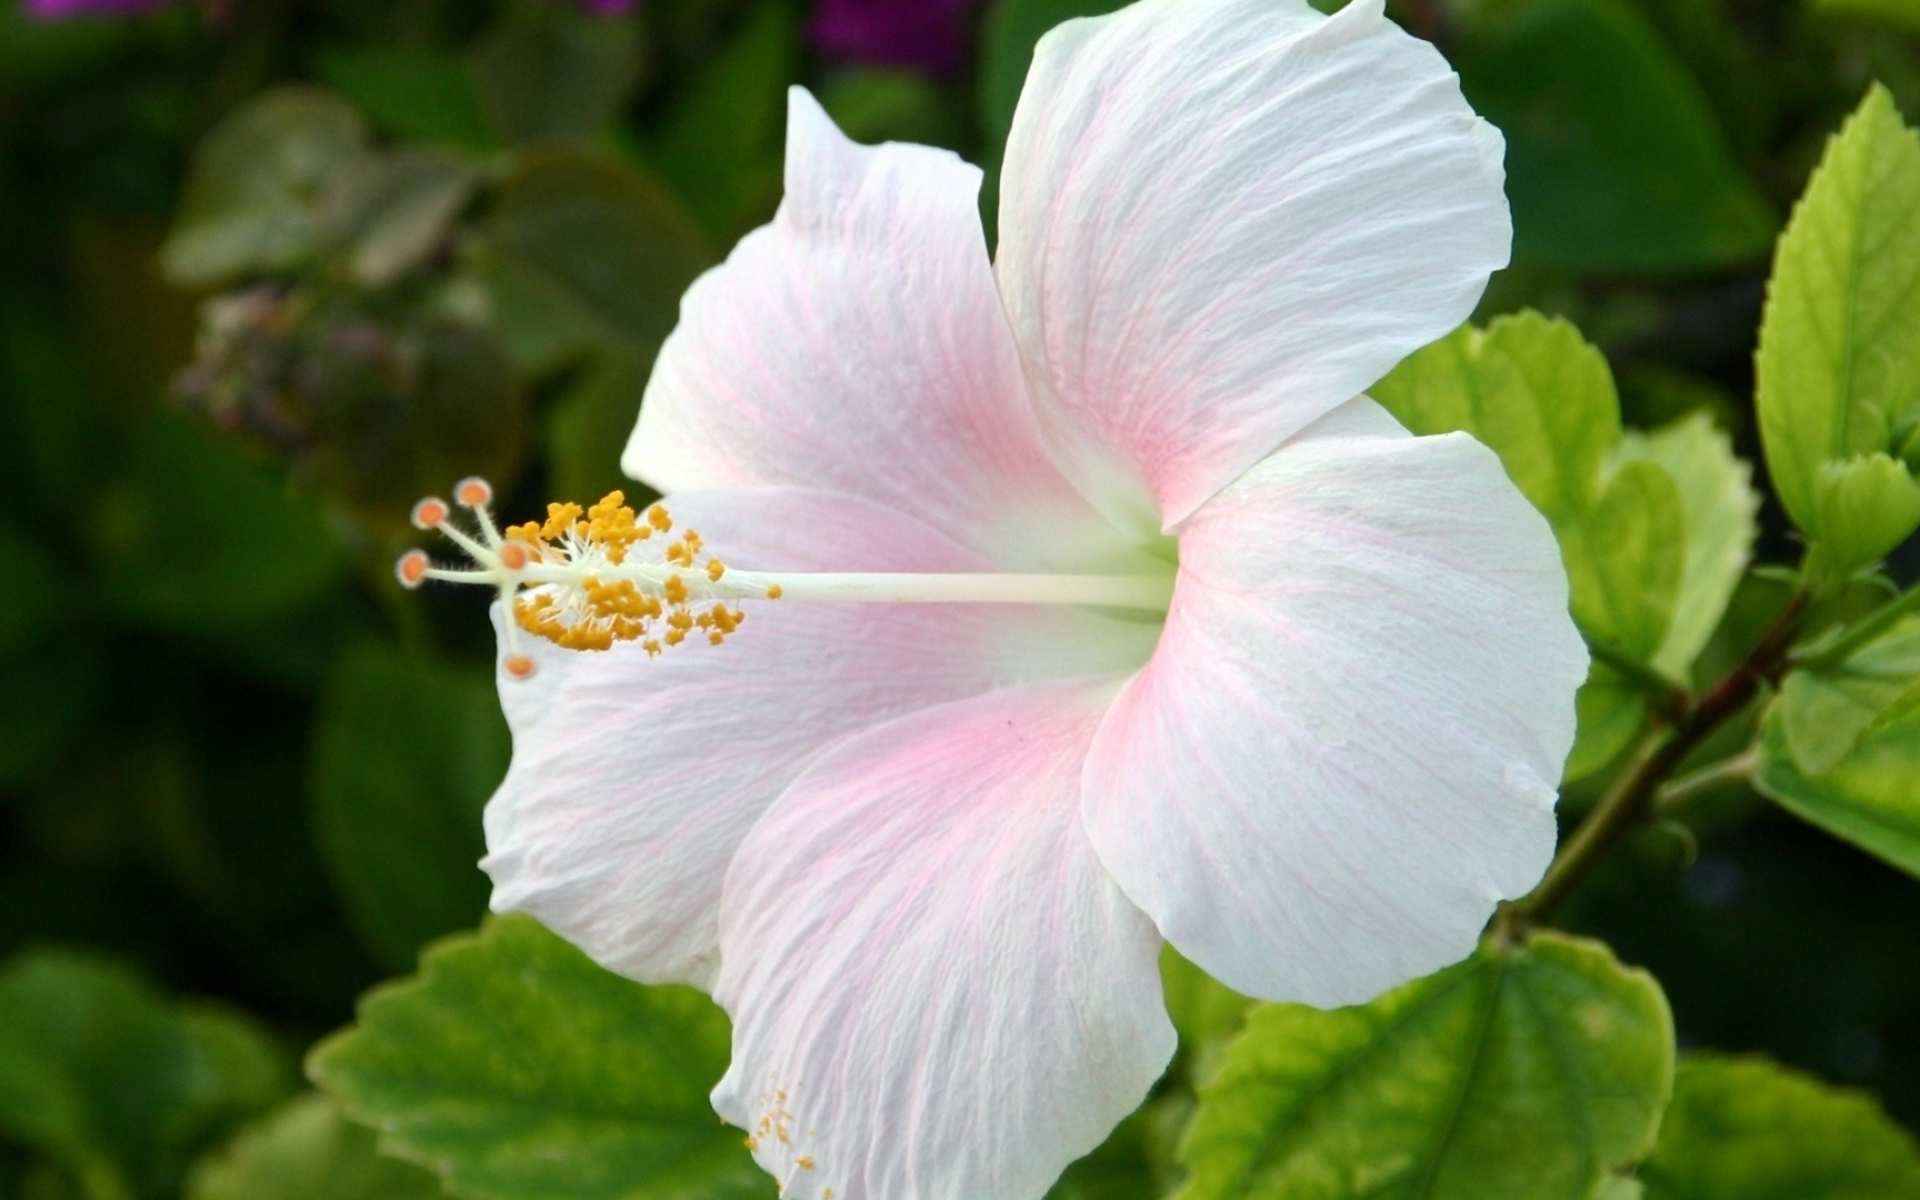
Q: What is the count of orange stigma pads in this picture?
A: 5